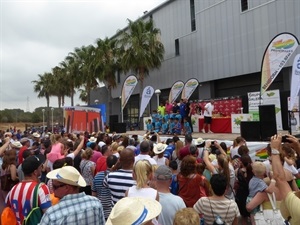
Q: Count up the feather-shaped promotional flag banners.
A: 6